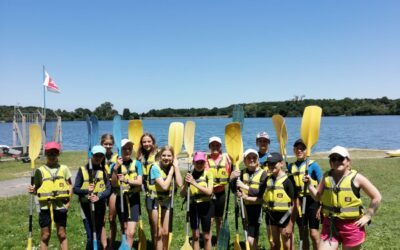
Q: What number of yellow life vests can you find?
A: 13